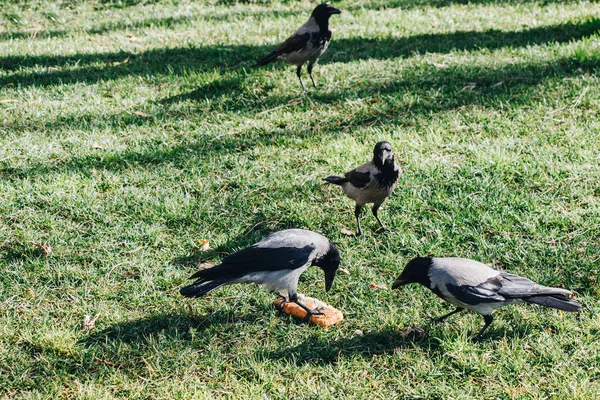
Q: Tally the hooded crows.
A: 4